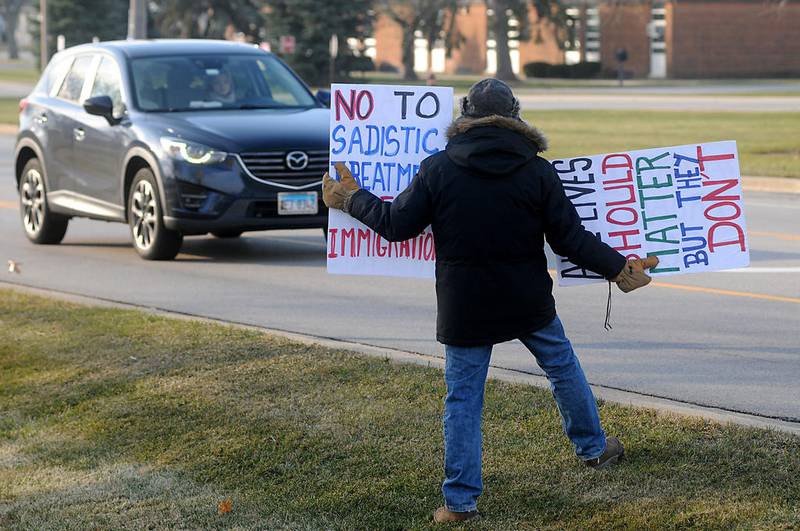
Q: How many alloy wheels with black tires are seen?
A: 2